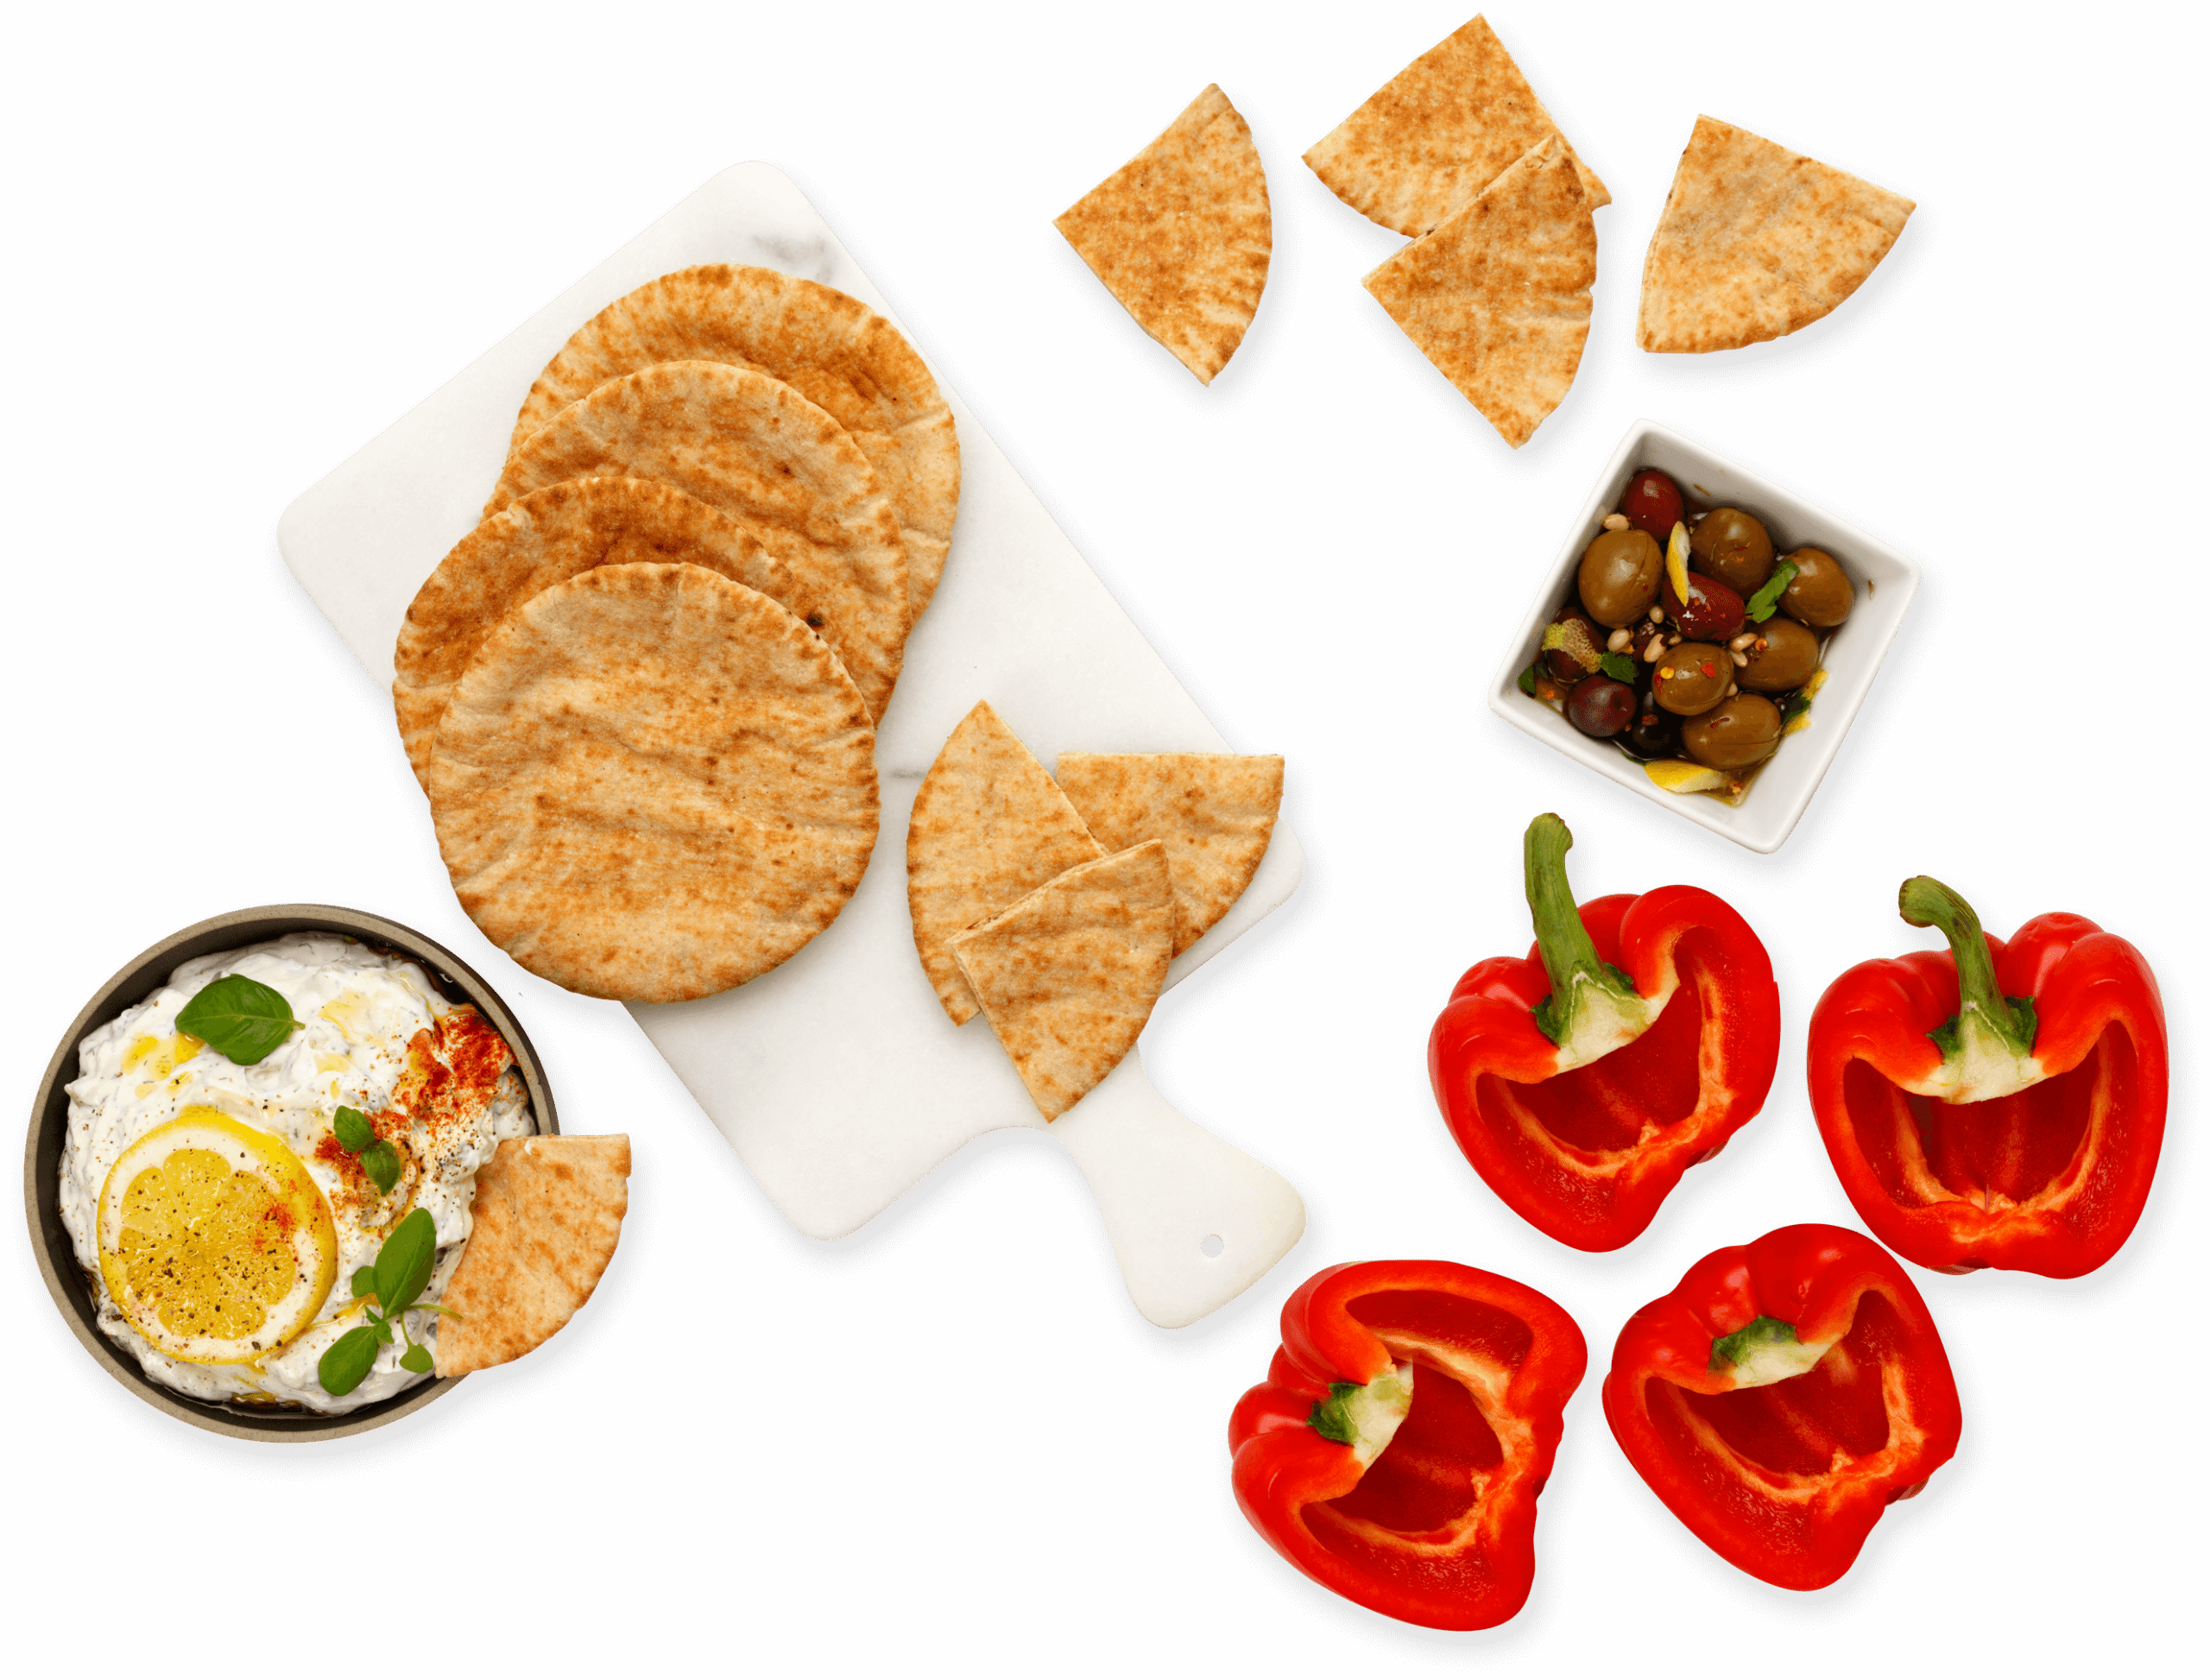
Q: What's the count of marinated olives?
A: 11